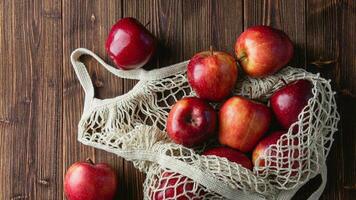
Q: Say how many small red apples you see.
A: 10